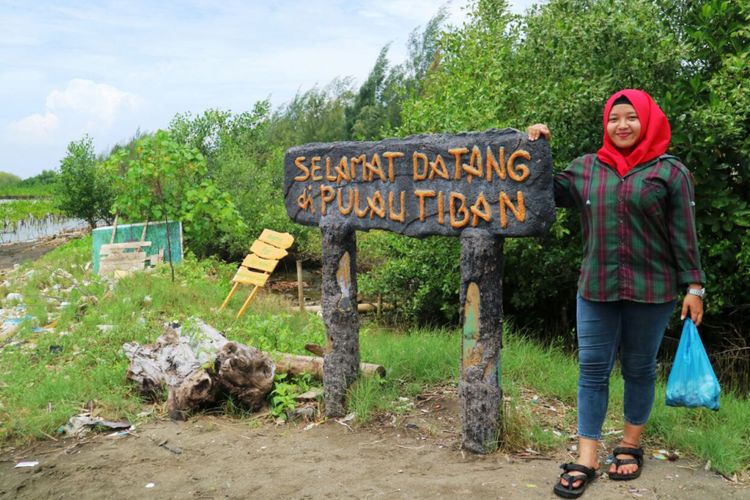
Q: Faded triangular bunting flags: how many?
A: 0